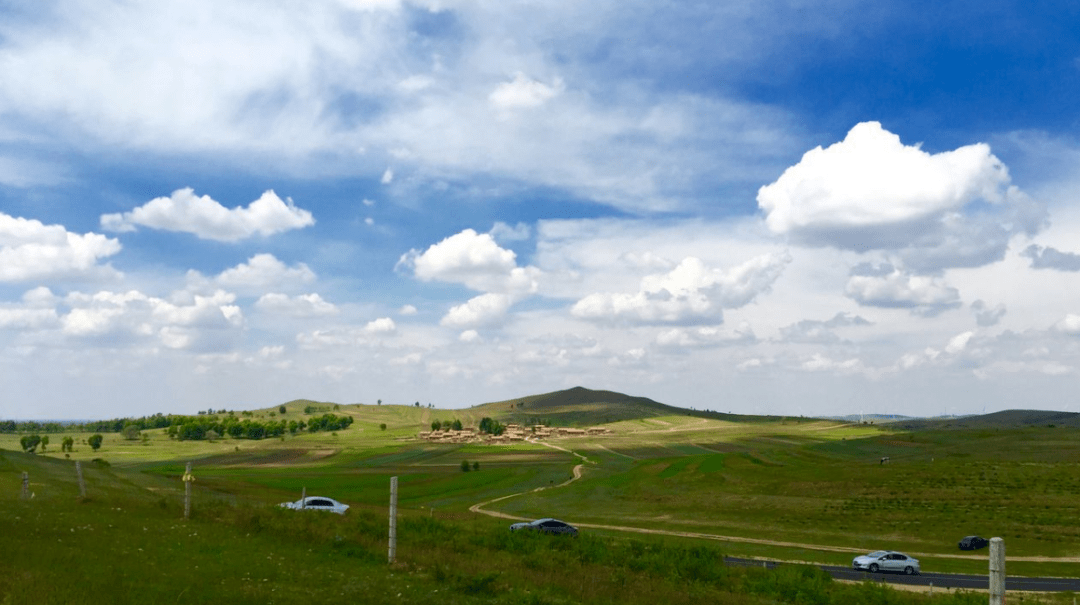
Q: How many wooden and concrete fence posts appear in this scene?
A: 6